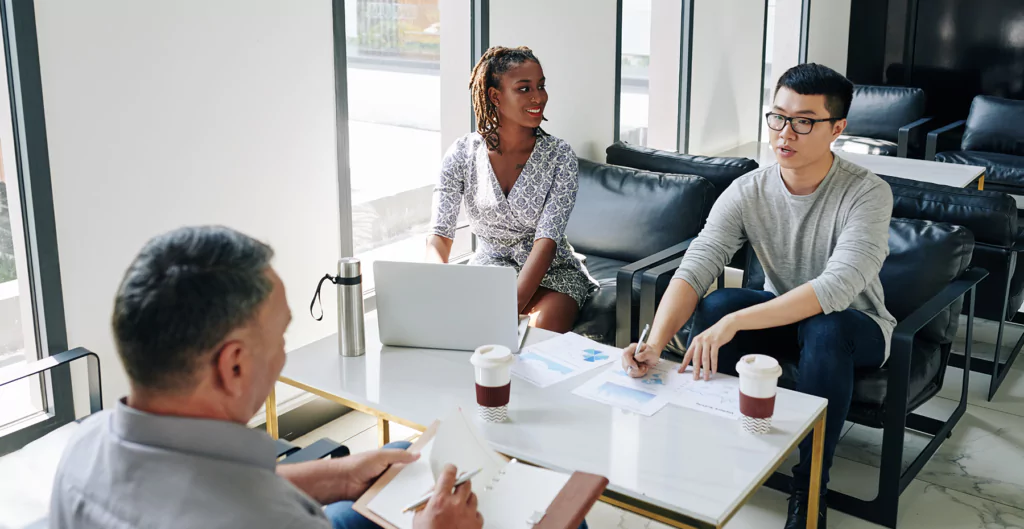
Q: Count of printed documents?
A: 3